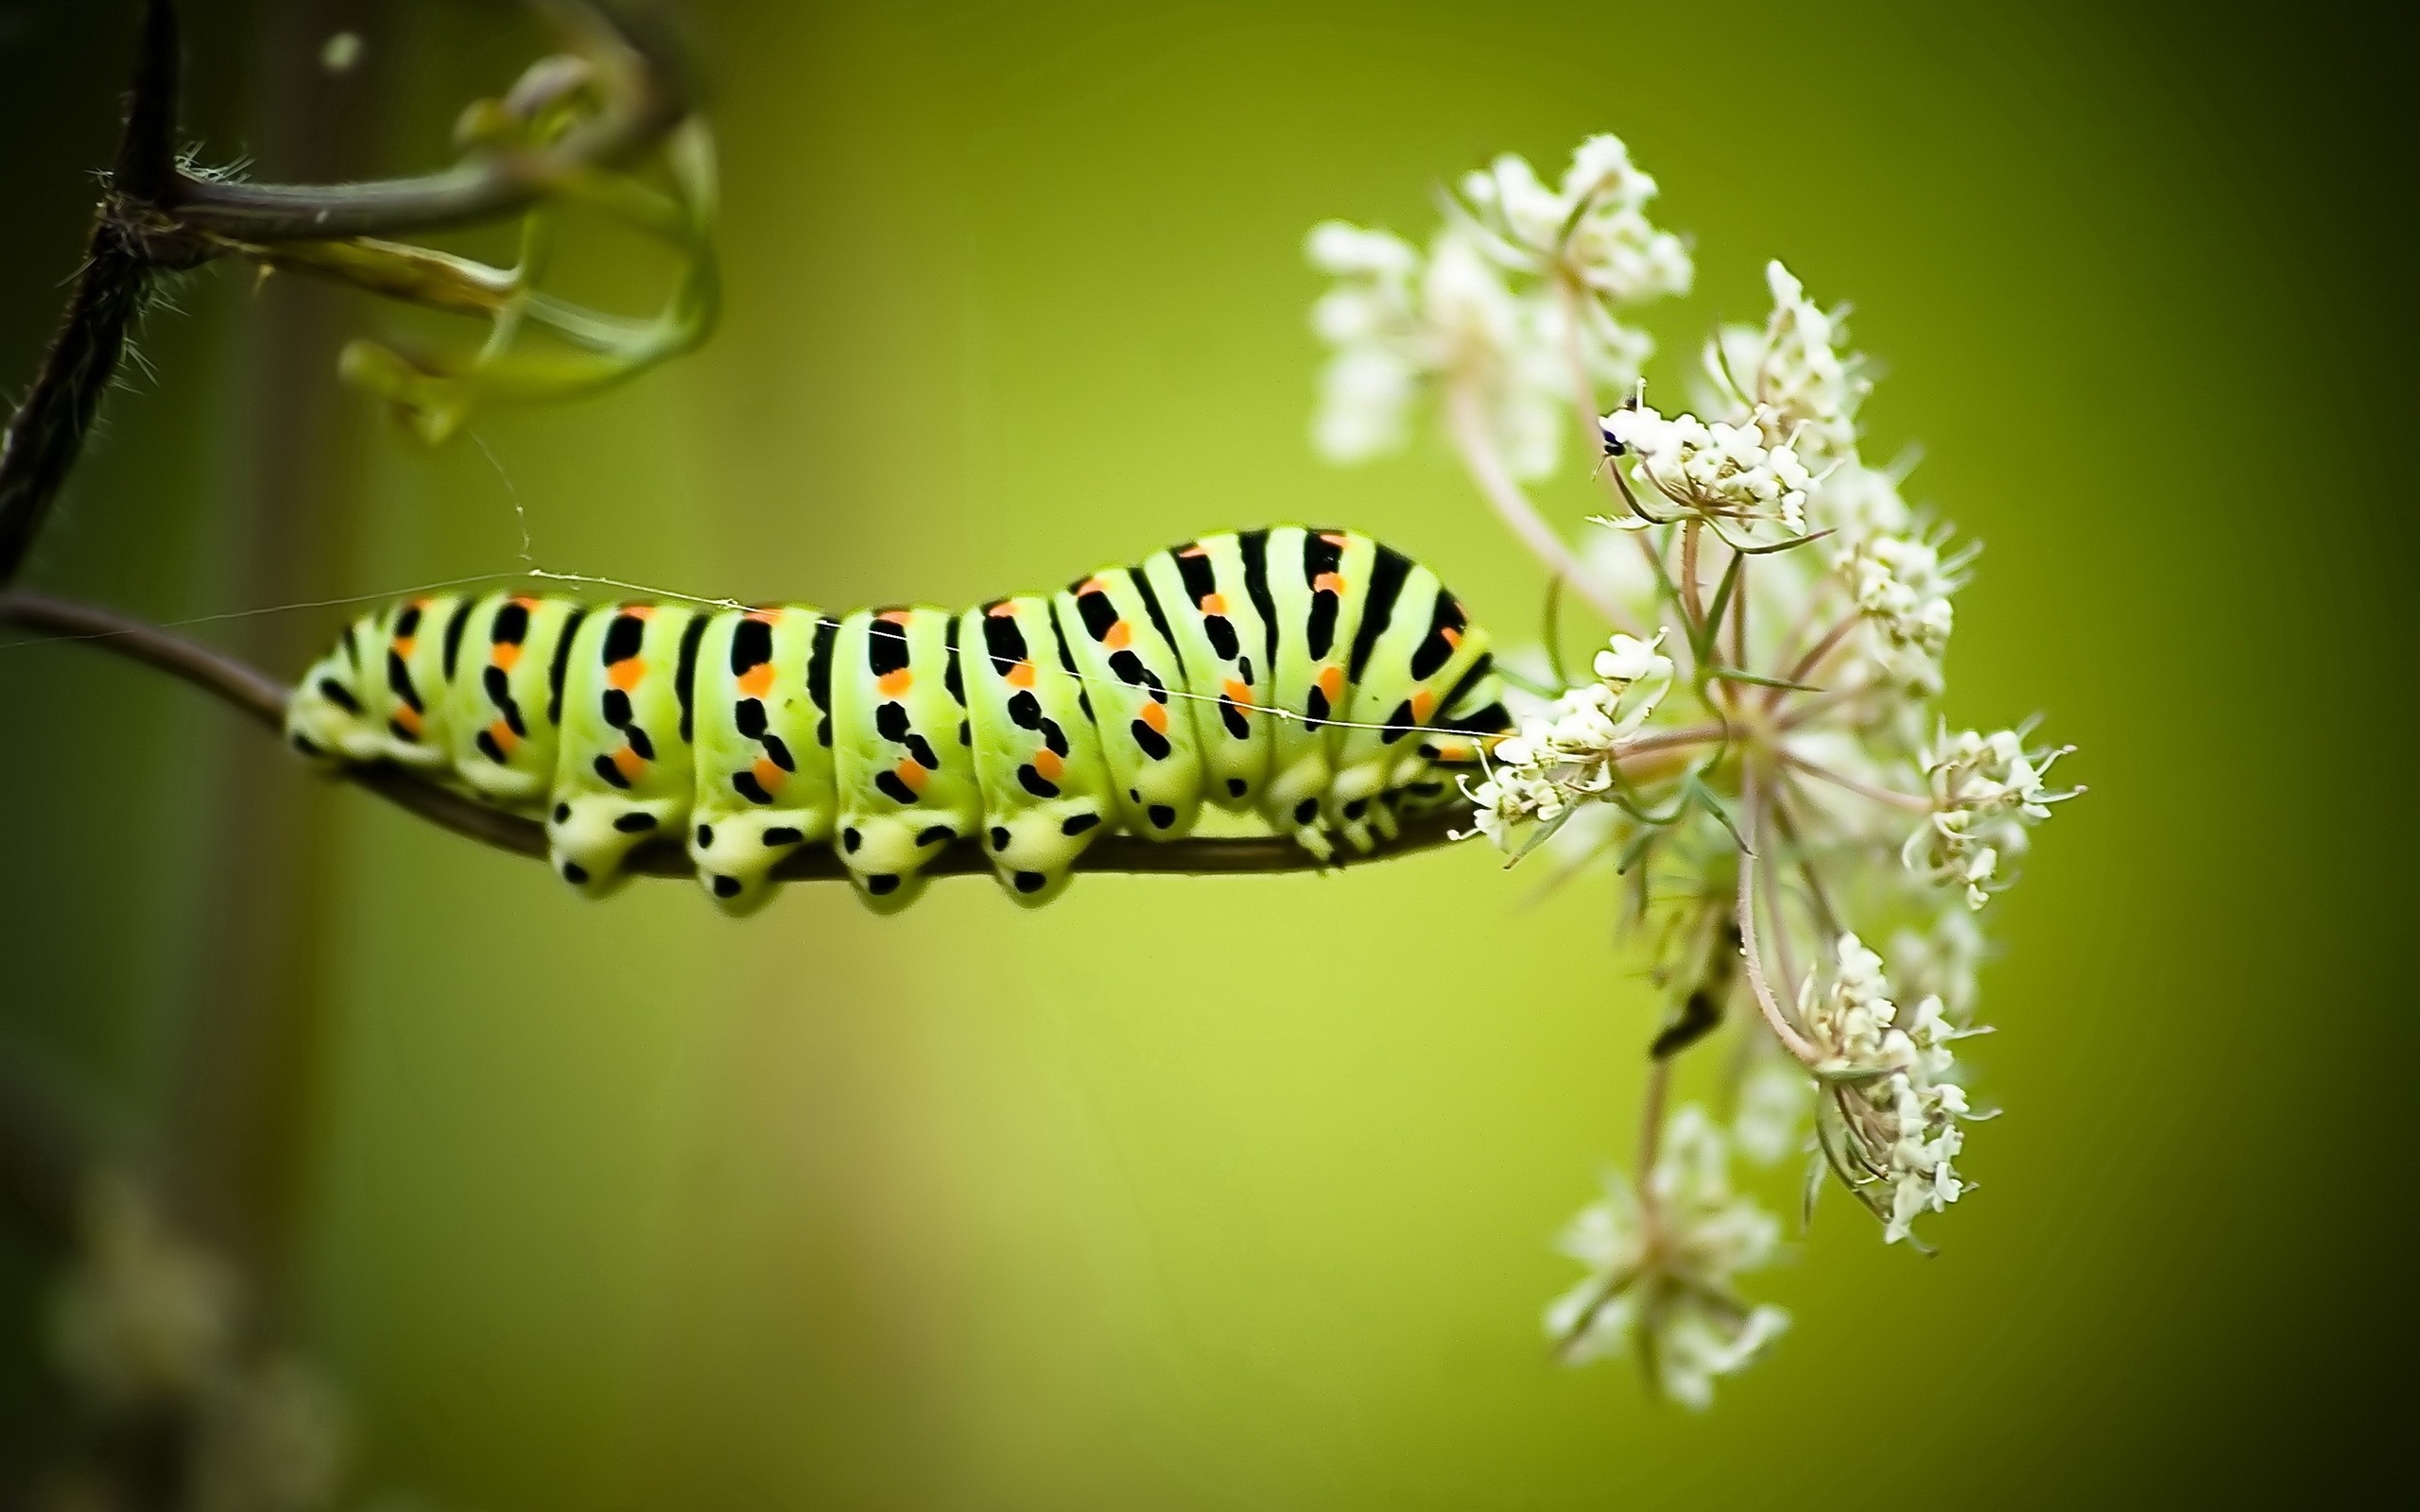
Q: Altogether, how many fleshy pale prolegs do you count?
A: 4